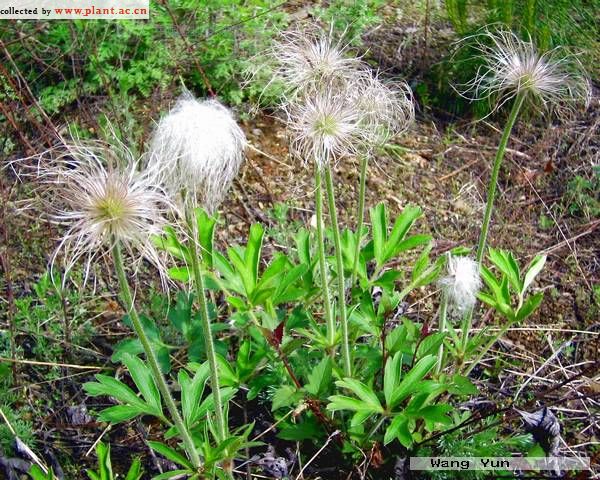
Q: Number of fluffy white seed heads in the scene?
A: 7